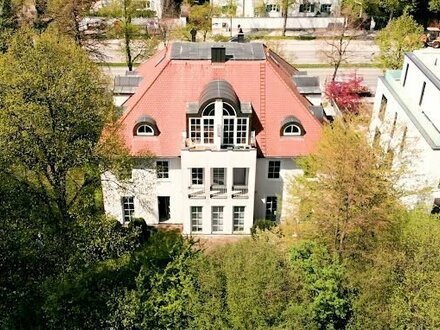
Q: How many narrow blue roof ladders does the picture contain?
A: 0